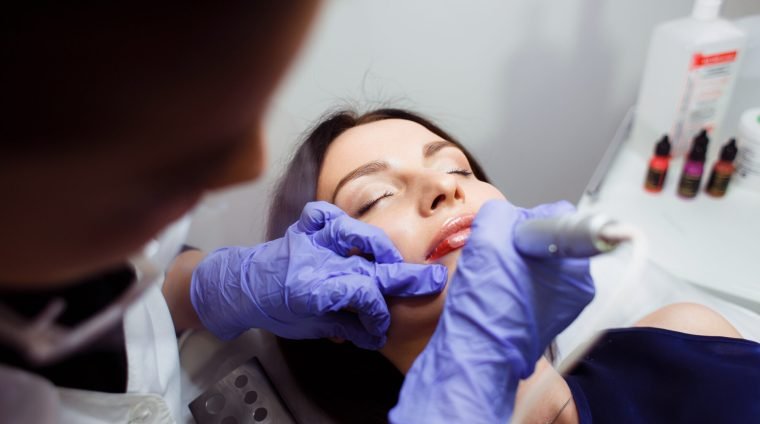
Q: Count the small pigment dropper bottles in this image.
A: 3